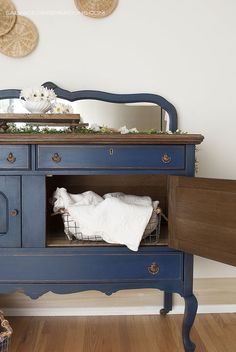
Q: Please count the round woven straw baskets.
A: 3